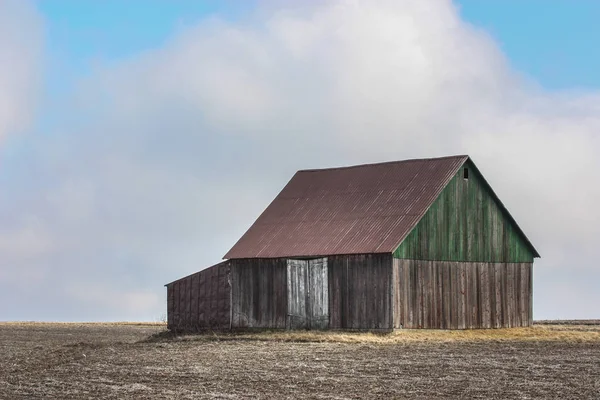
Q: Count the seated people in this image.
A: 0